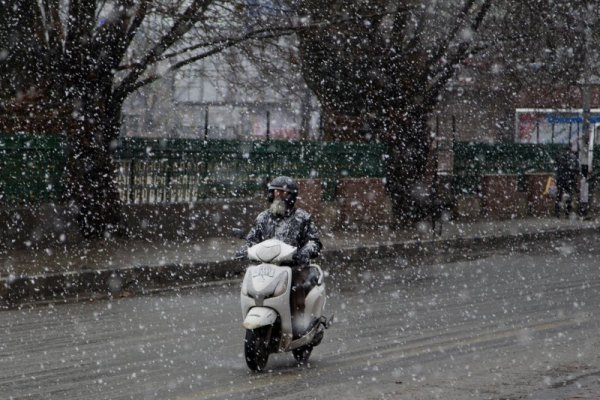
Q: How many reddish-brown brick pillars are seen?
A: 4